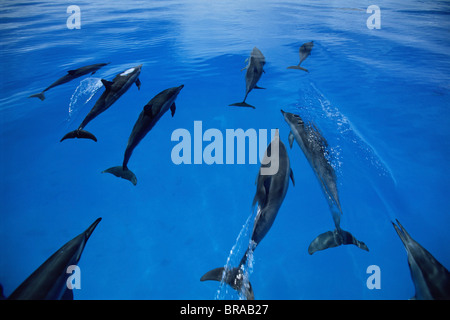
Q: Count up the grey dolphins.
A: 9